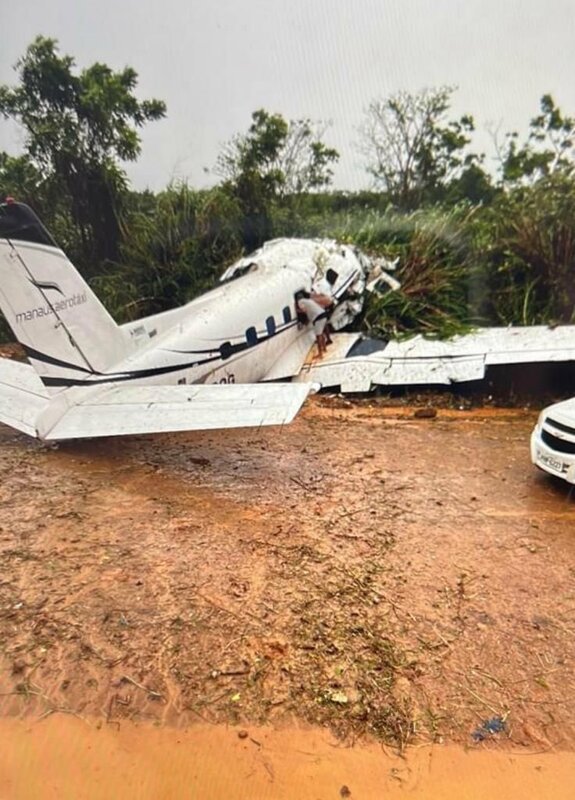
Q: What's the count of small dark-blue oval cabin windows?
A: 4